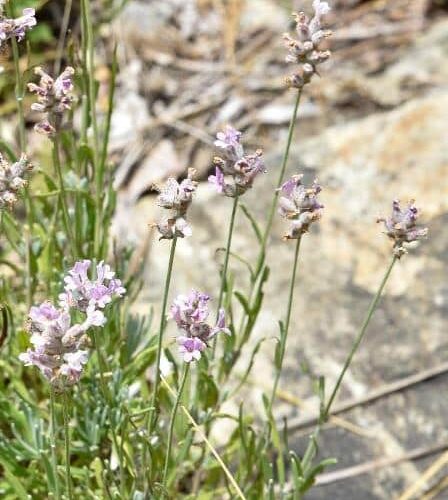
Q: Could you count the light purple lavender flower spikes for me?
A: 11